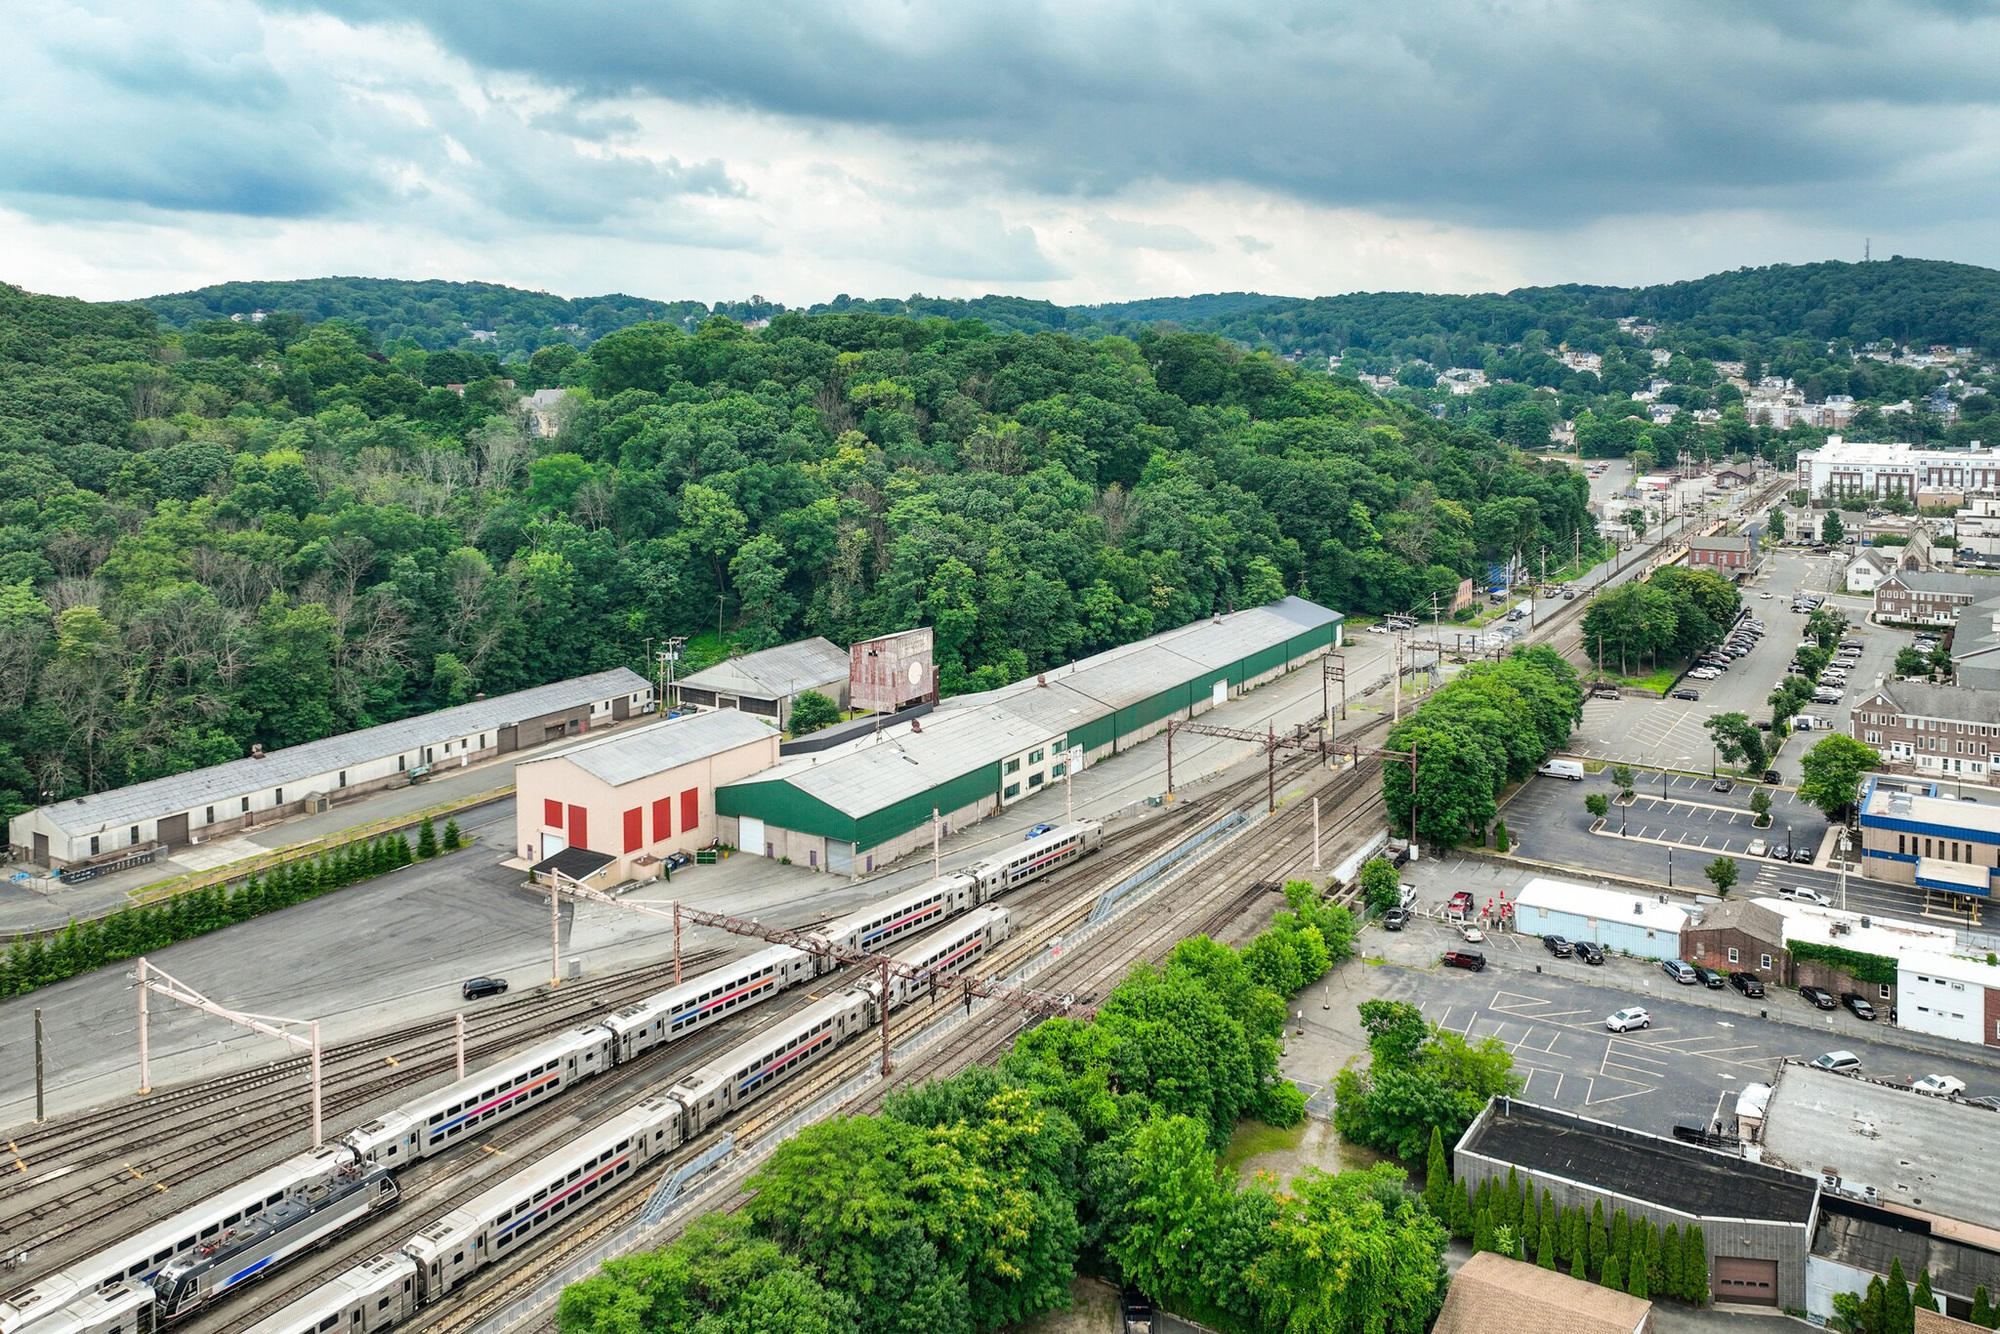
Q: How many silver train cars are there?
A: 10